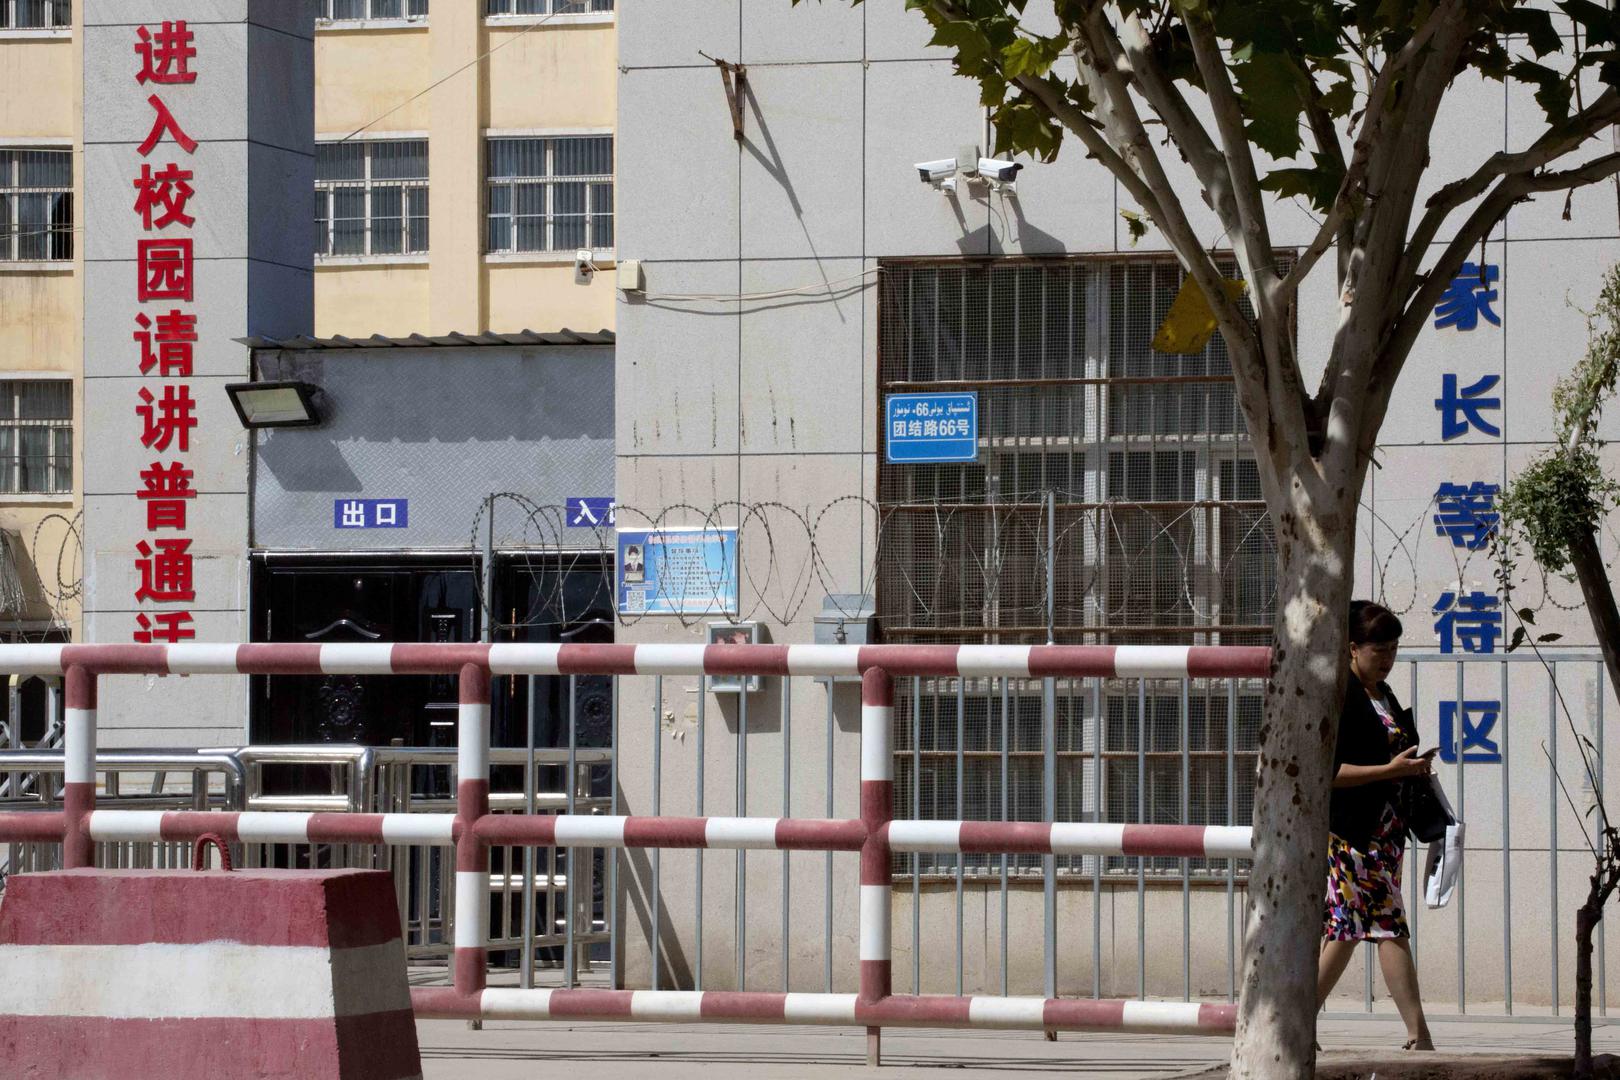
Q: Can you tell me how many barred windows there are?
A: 8